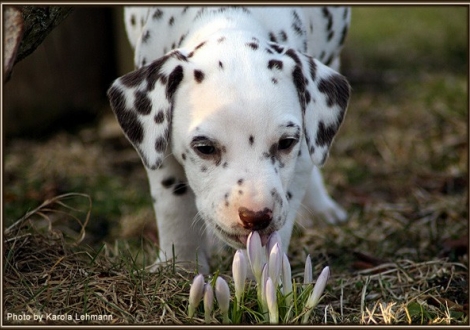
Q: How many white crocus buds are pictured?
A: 12